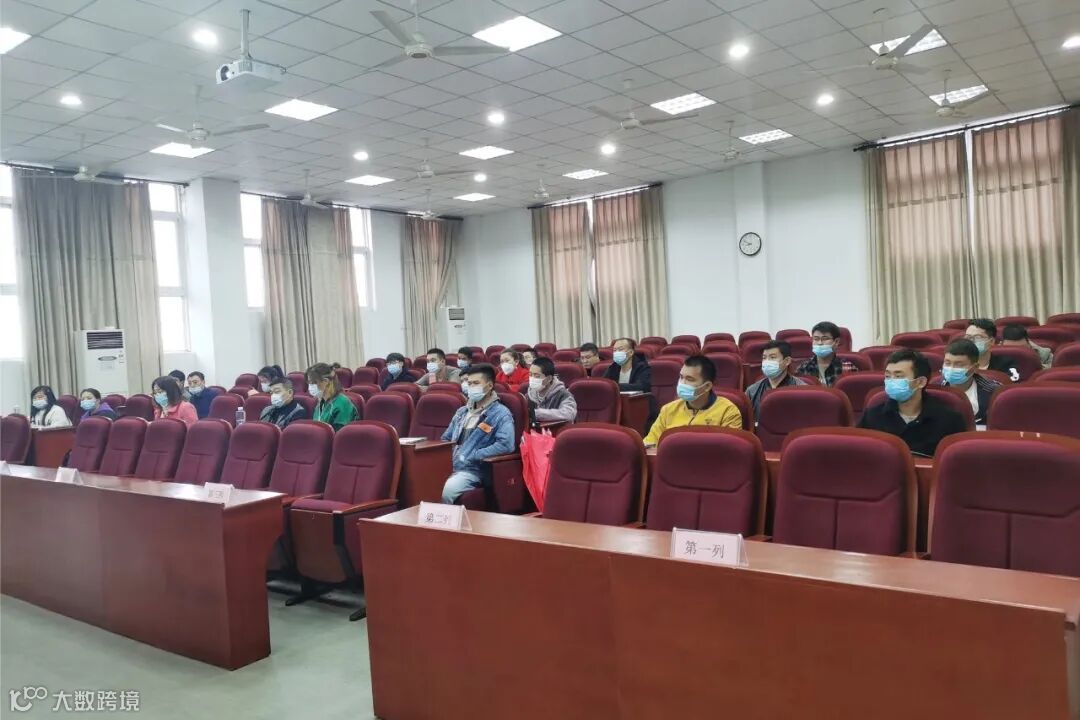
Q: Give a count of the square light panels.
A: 12